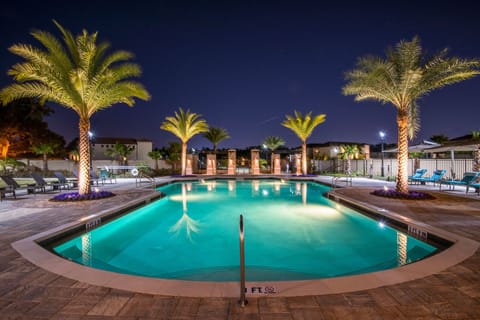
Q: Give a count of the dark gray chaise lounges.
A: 5